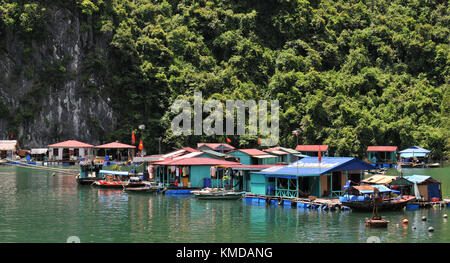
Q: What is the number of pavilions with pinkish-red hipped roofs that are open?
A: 1